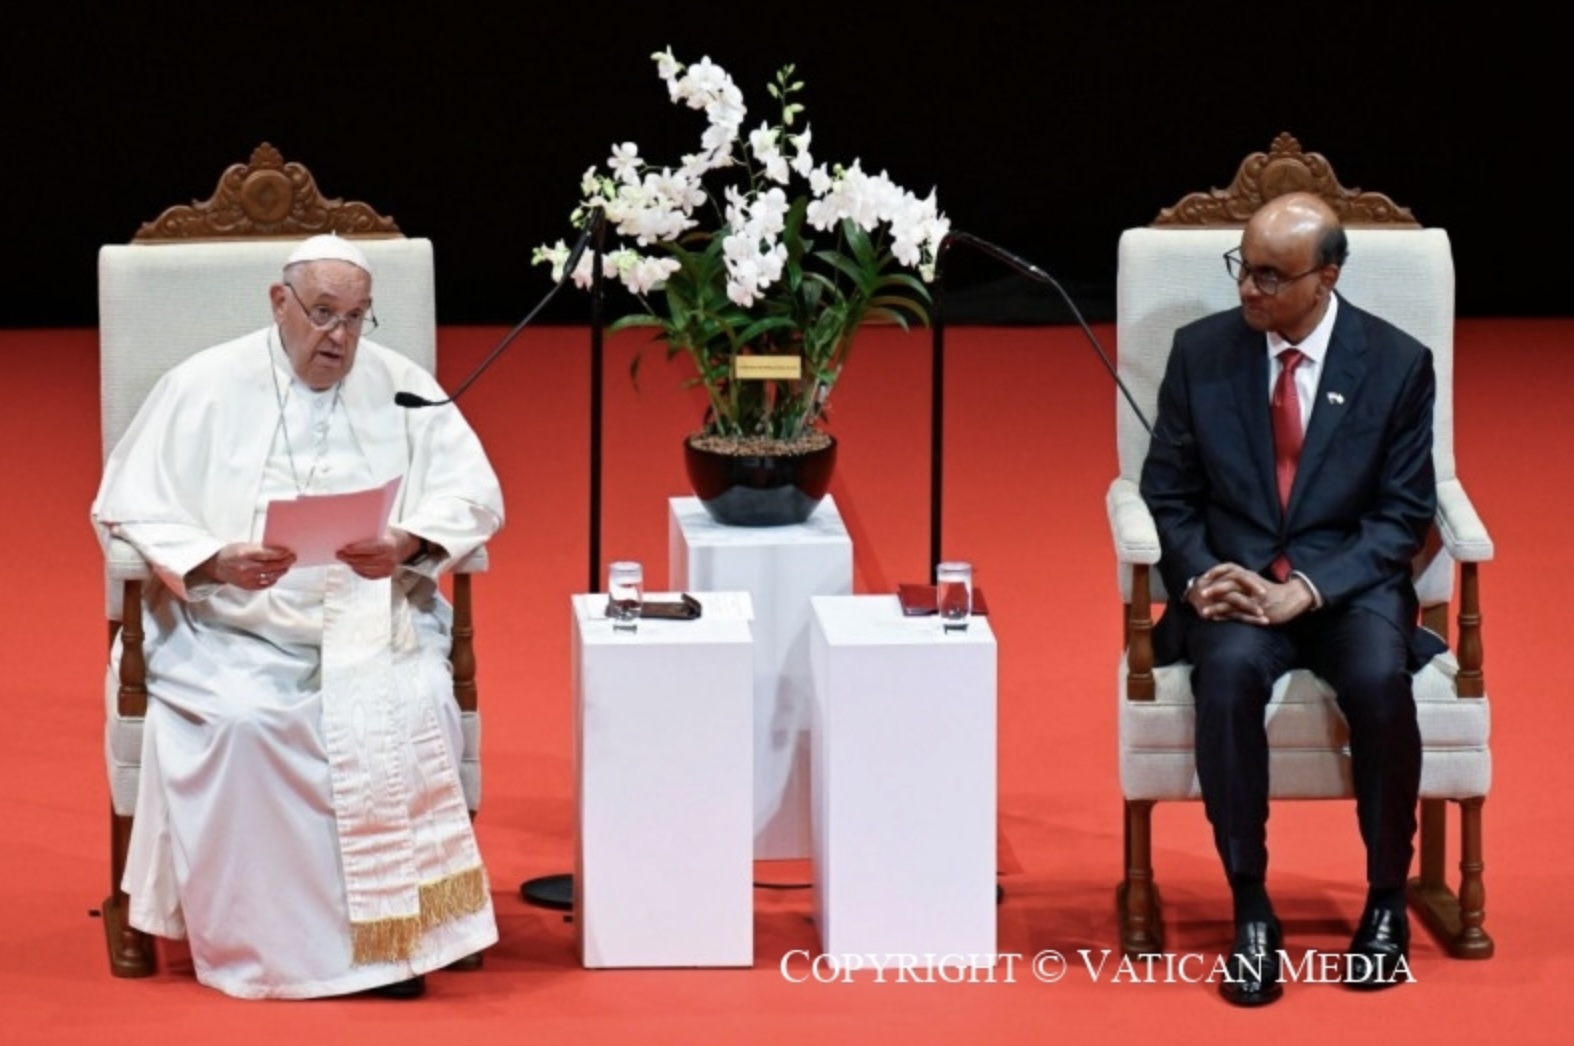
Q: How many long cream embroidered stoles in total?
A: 1